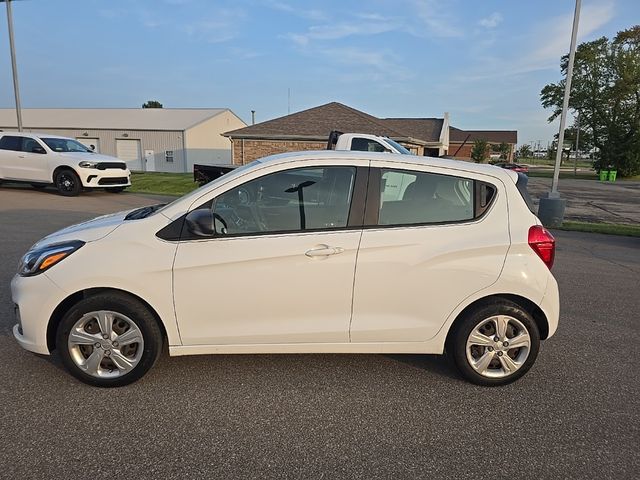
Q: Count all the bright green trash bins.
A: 2